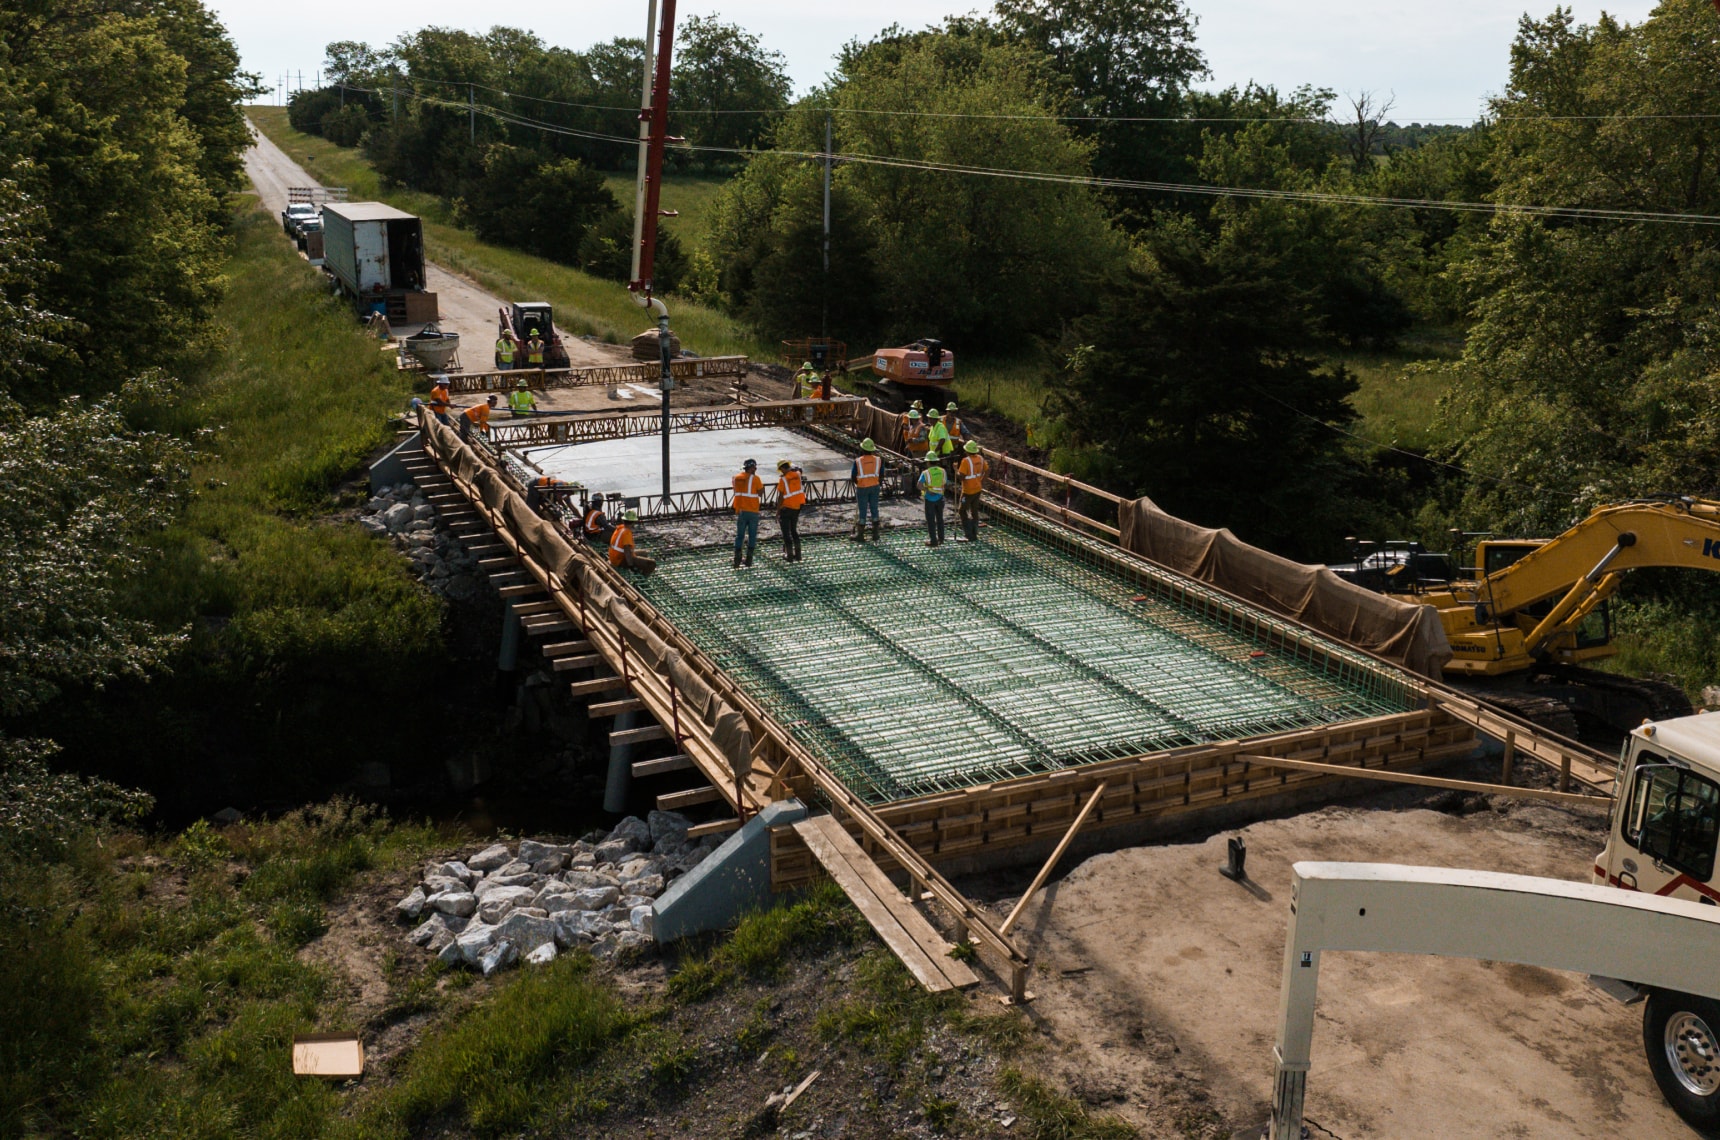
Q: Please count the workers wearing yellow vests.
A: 6